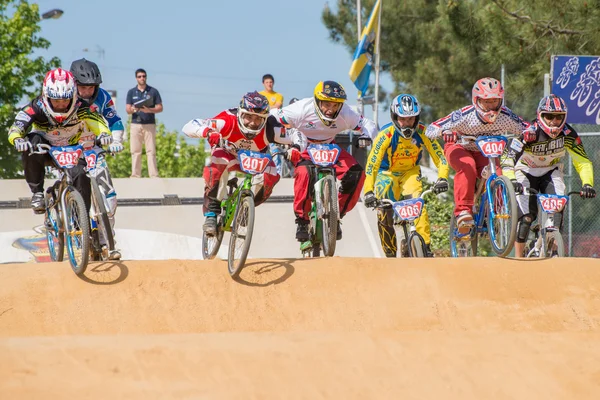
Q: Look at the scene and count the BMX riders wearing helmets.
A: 7